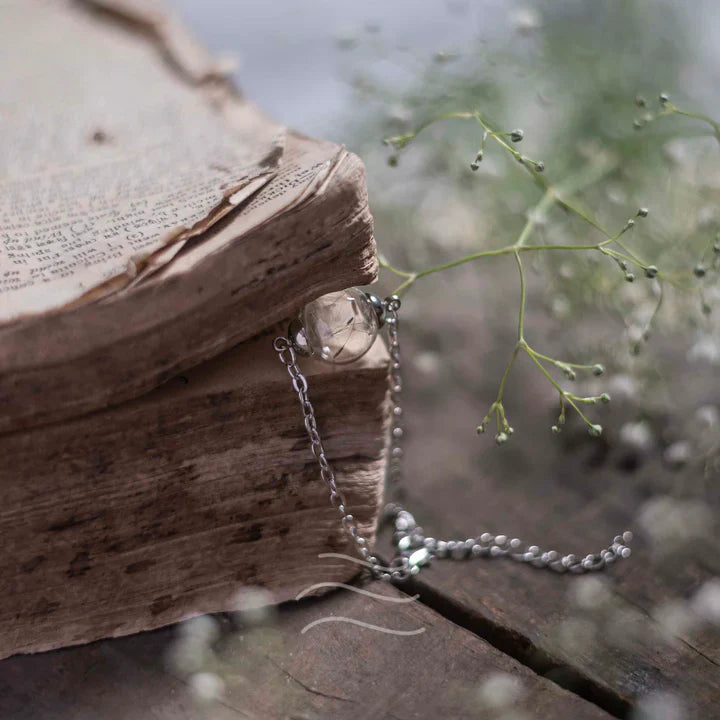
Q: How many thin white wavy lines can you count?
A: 3